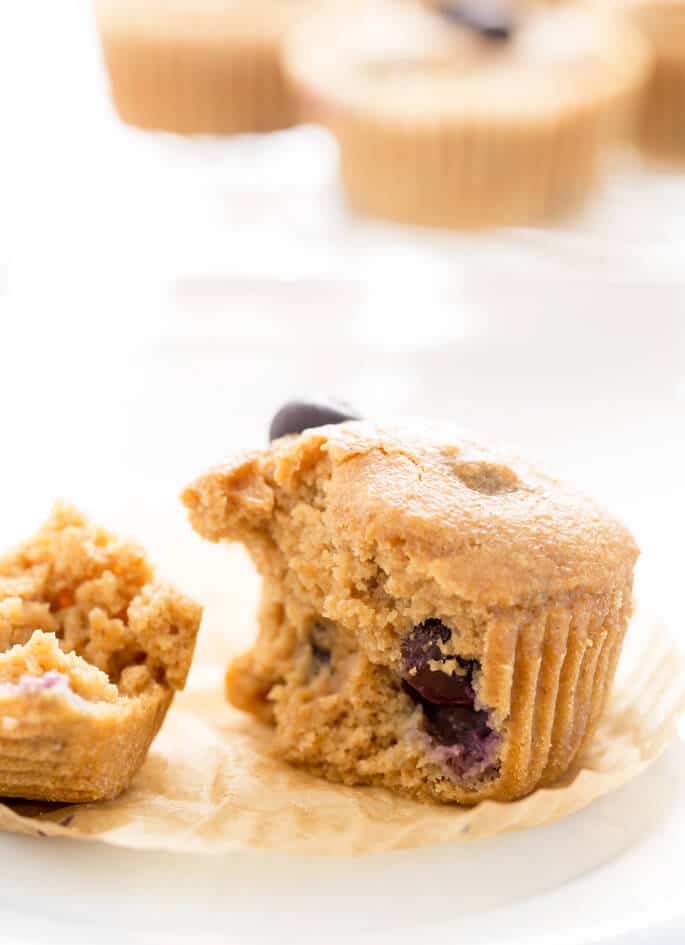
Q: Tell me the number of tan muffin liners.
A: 4